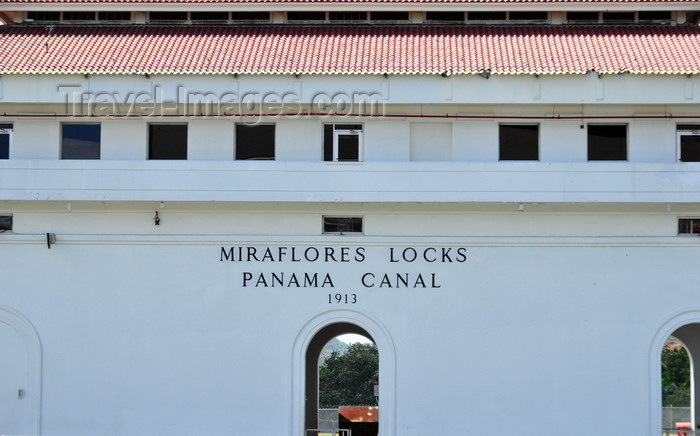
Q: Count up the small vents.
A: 3